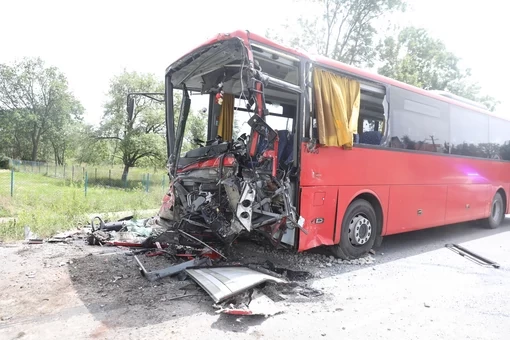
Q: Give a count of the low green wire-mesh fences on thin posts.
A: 1